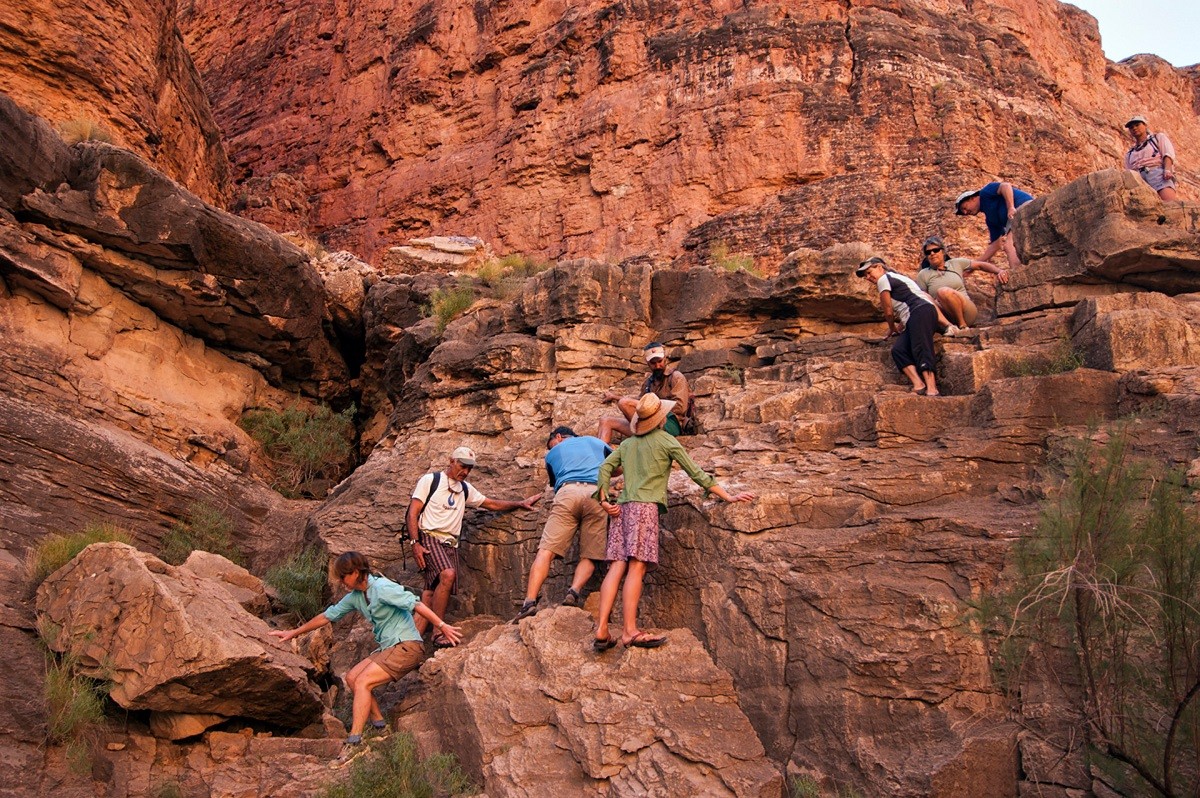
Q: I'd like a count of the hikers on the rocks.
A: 9